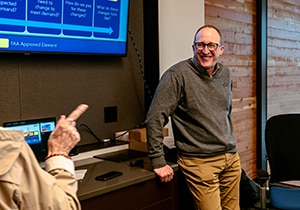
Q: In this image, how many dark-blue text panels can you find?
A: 4